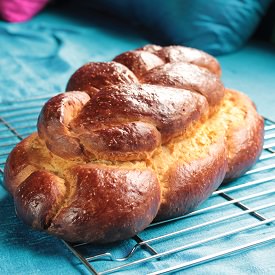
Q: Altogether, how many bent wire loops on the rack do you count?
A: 1